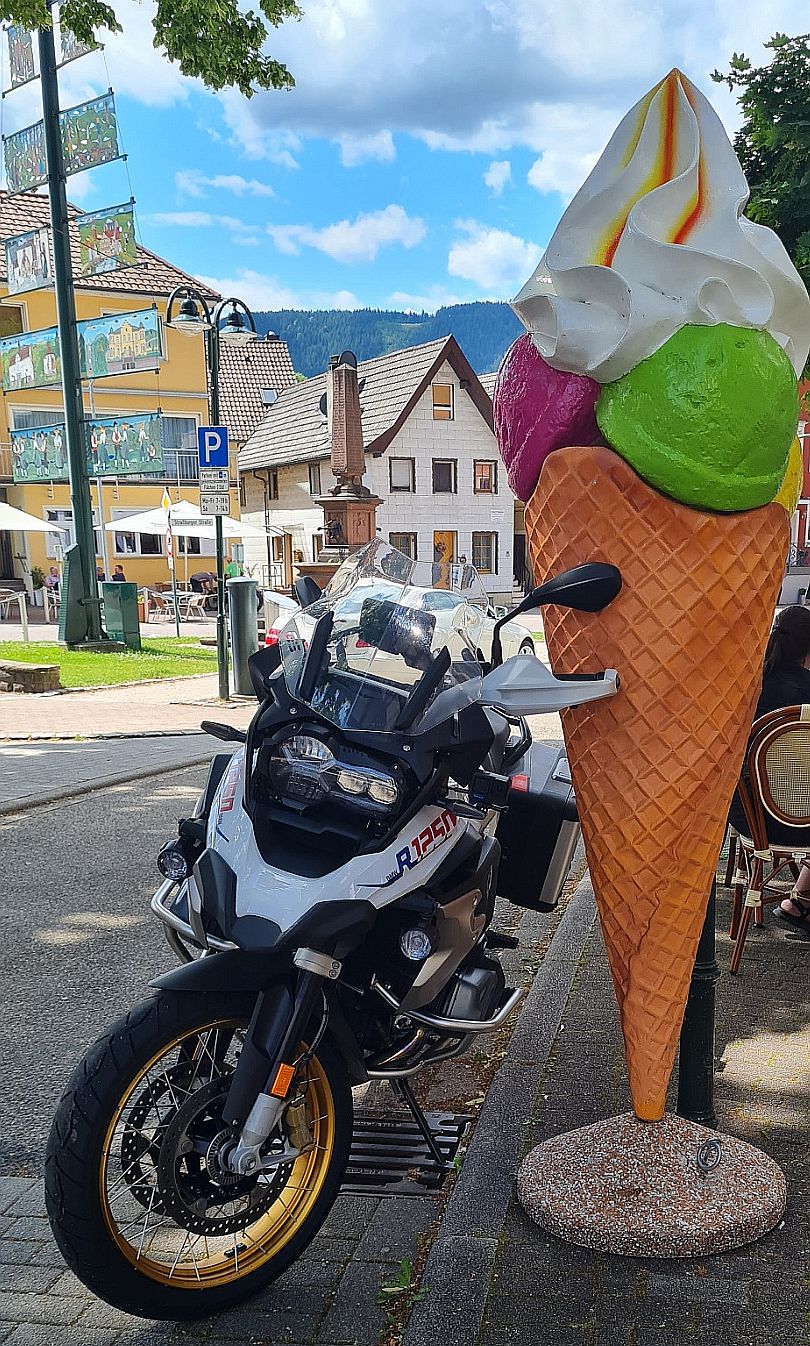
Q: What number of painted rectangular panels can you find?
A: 10